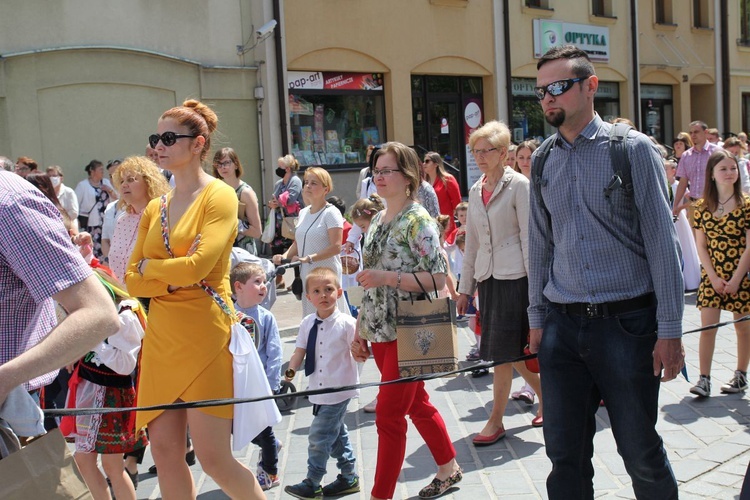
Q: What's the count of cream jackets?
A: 1